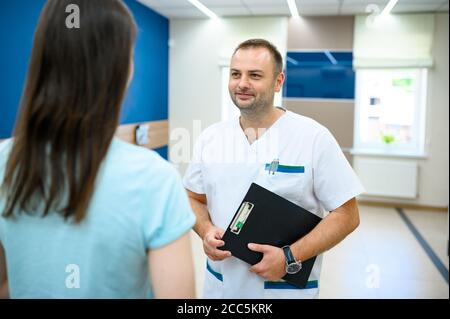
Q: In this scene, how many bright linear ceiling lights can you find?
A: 3